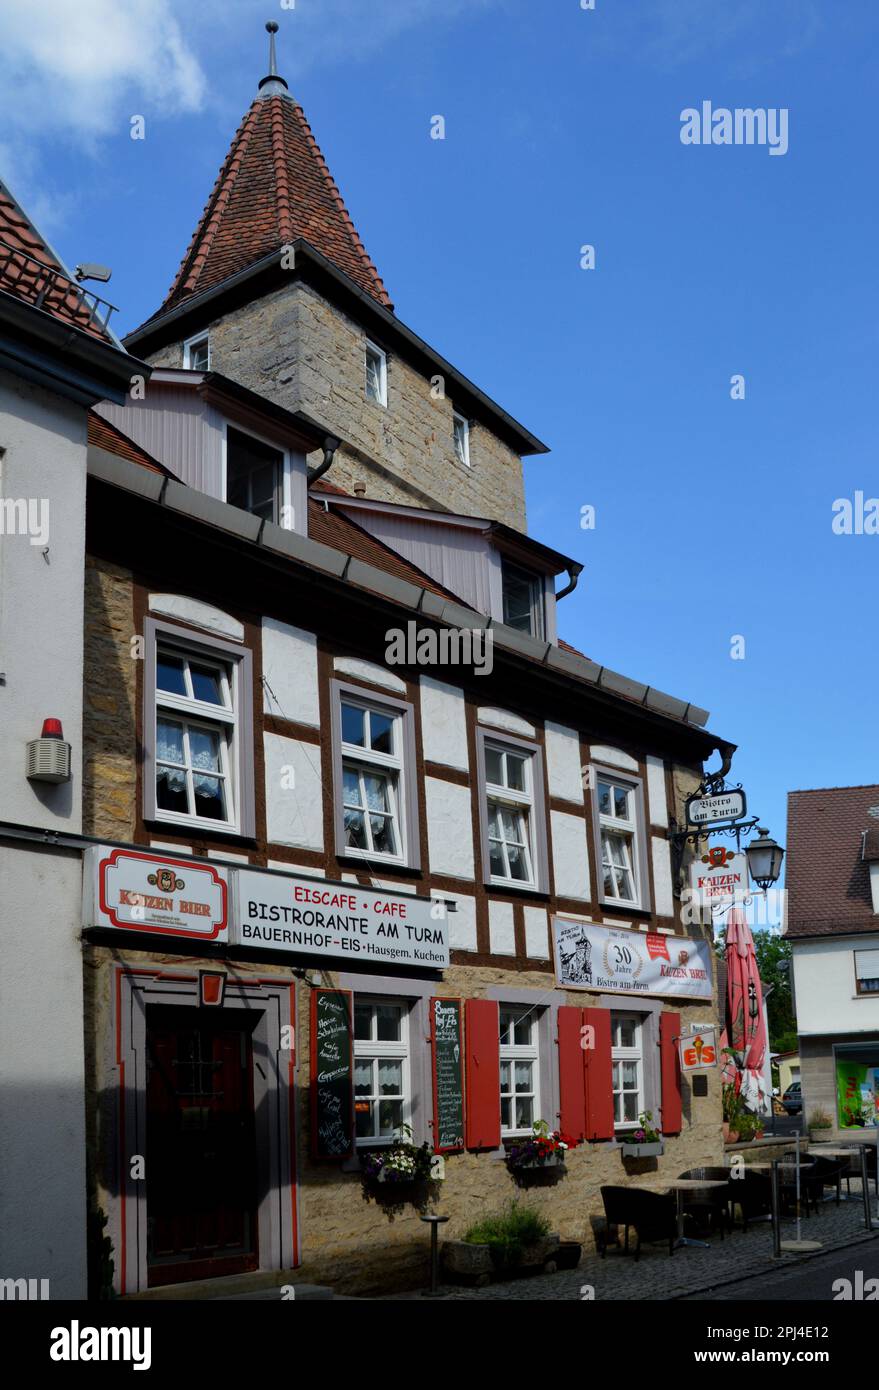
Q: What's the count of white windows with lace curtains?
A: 7